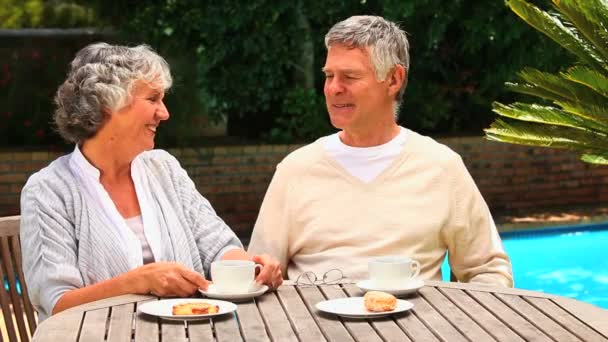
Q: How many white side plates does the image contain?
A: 2